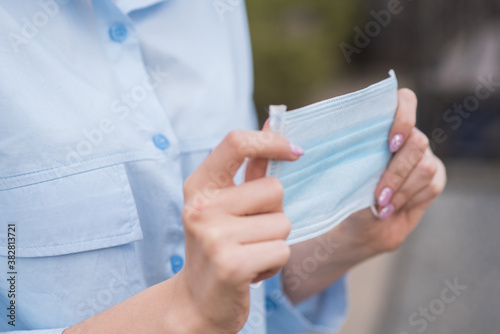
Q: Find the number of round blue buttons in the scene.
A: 3